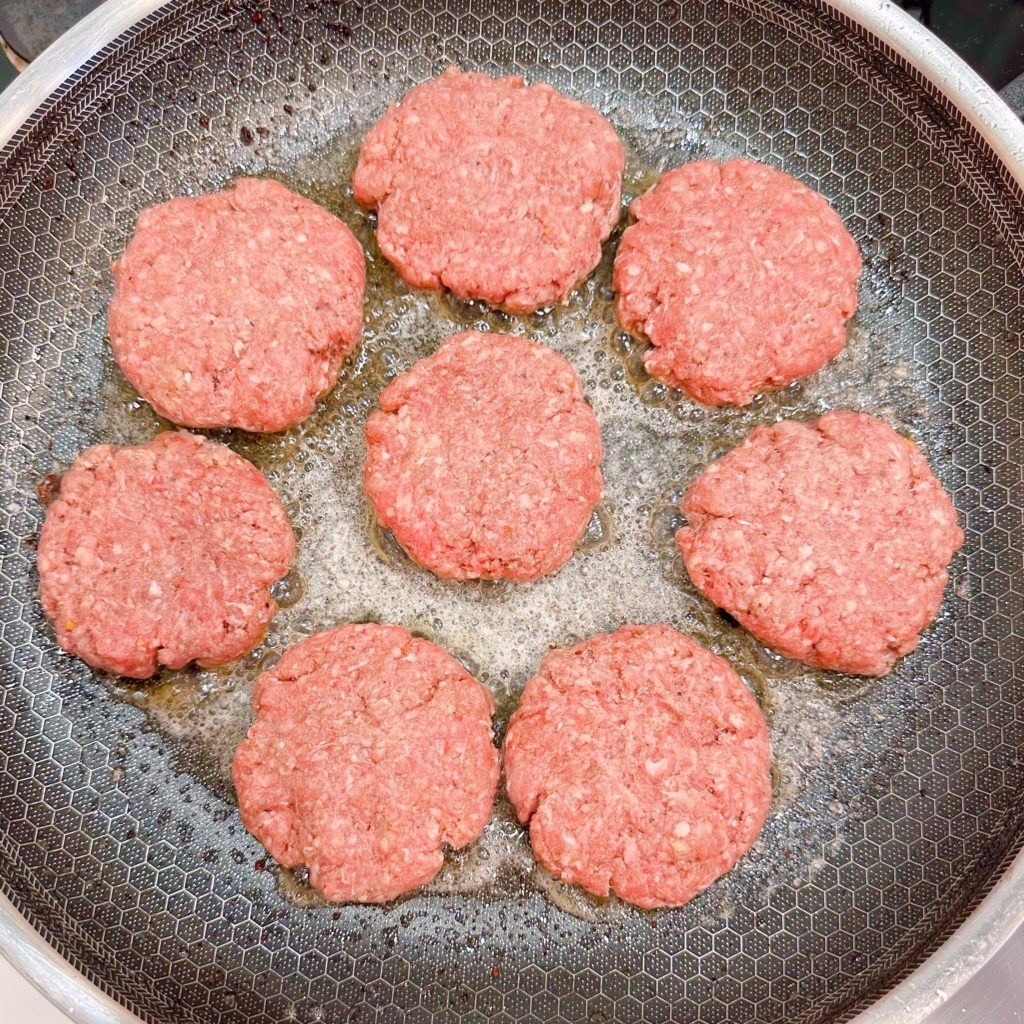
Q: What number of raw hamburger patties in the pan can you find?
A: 8